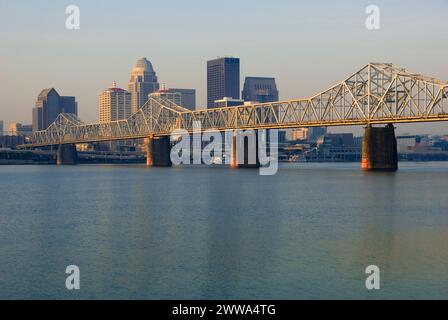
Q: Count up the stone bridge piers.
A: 4